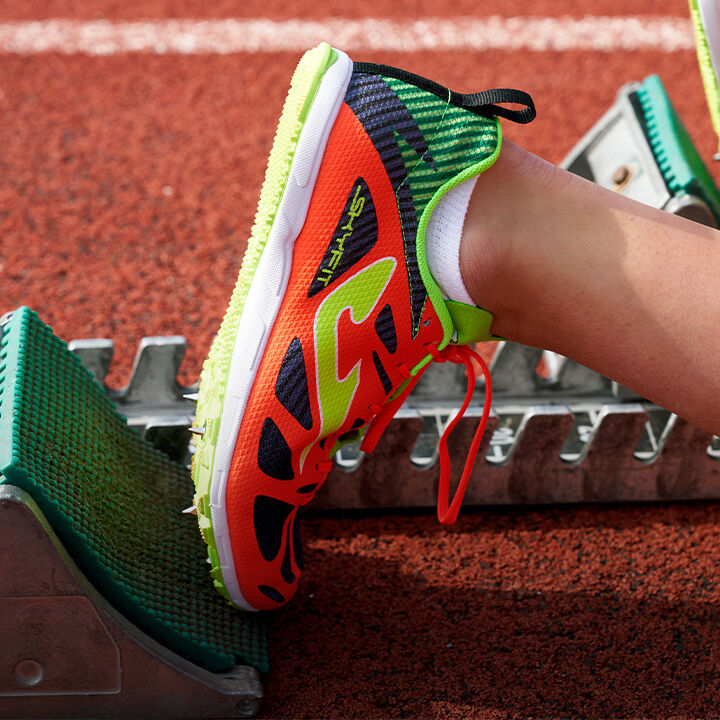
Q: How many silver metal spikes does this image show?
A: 3